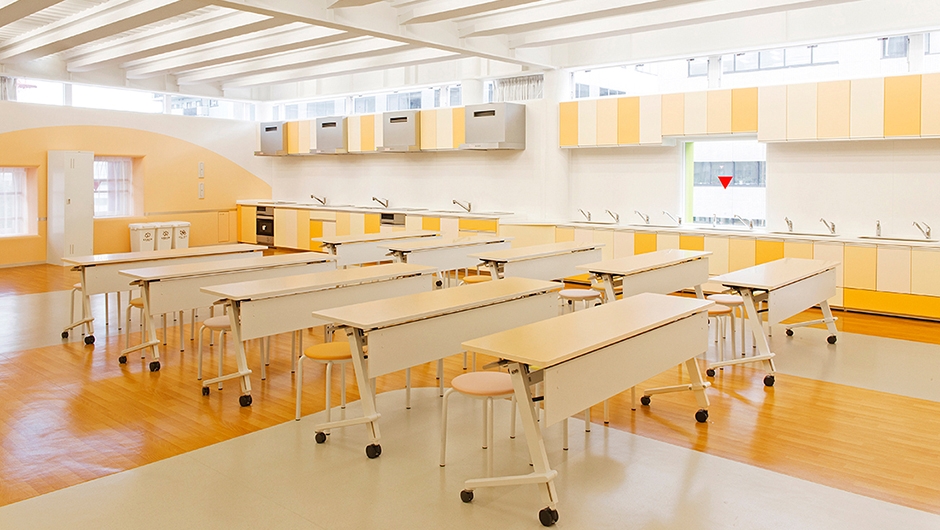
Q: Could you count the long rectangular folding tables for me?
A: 10